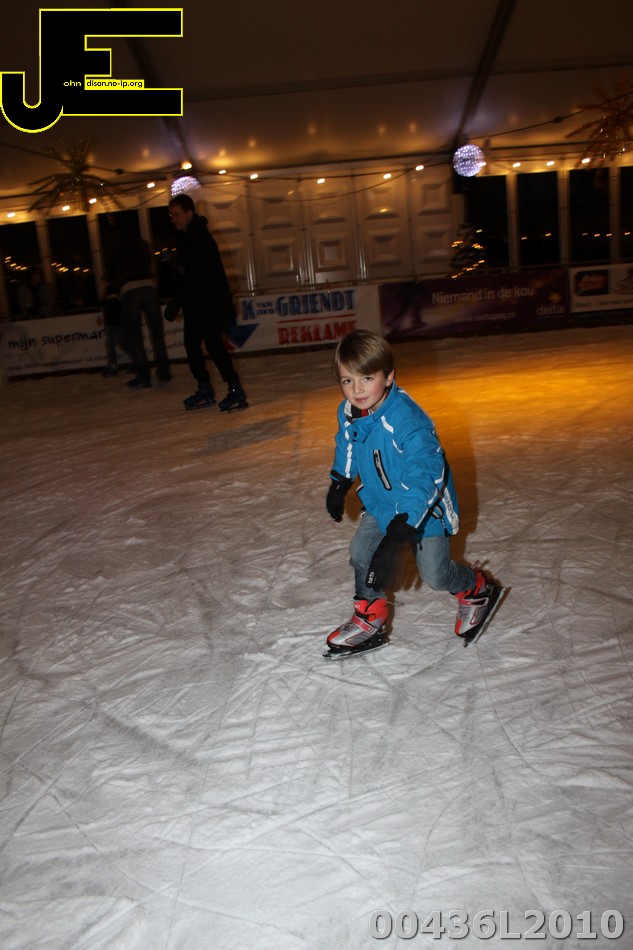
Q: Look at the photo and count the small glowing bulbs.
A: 14